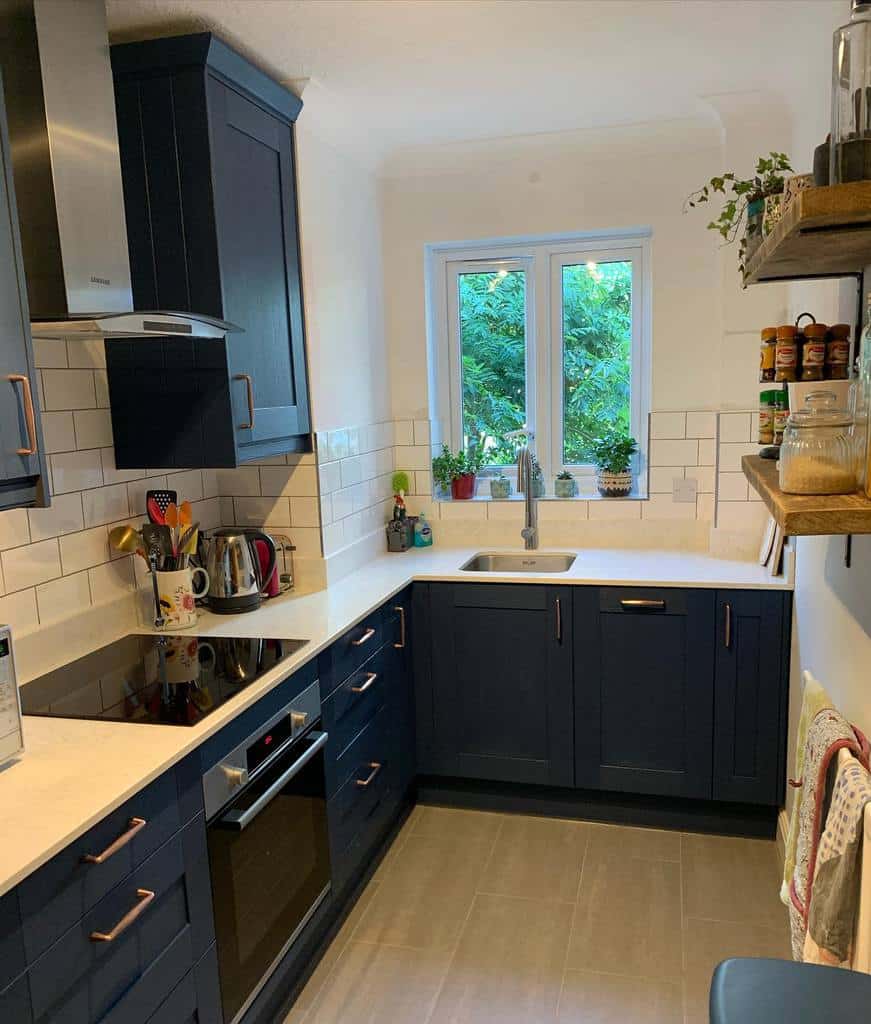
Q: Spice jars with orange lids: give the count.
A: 4